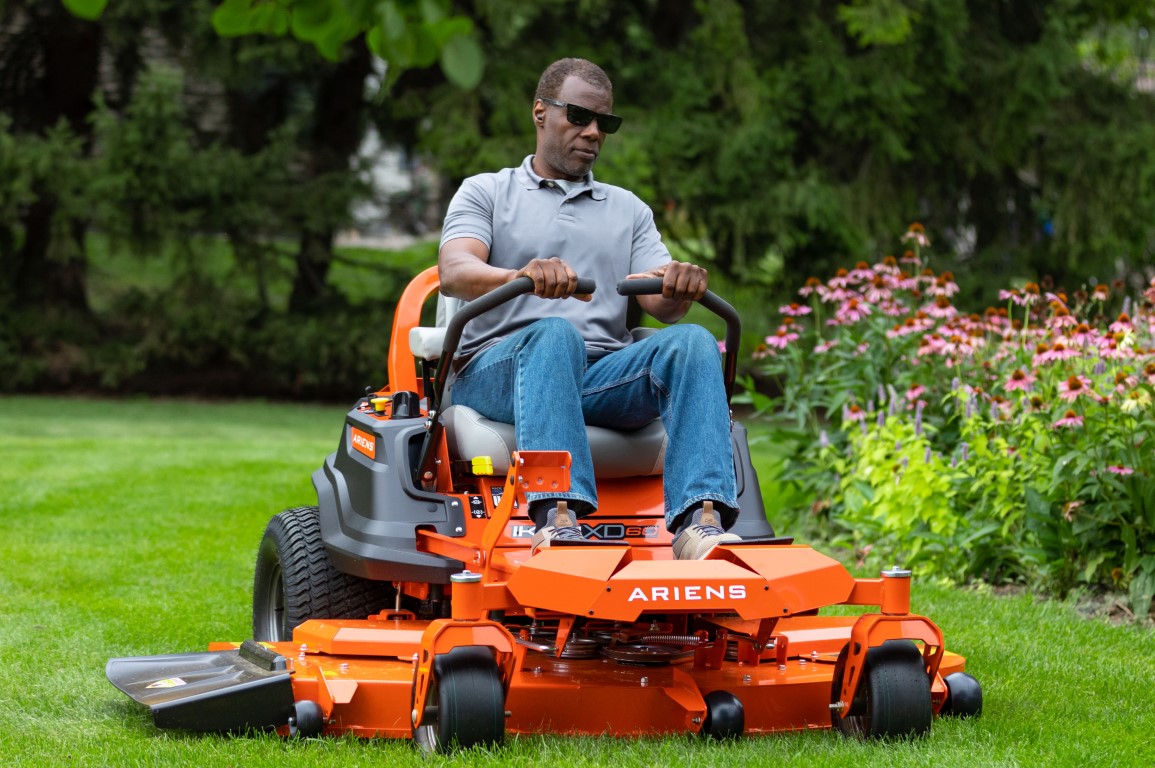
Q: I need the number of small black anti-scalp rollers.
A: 3